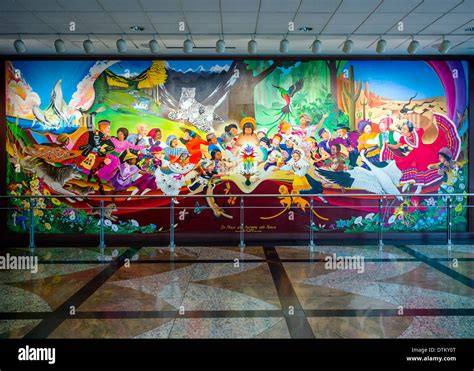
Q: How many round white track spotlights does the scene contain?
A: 14